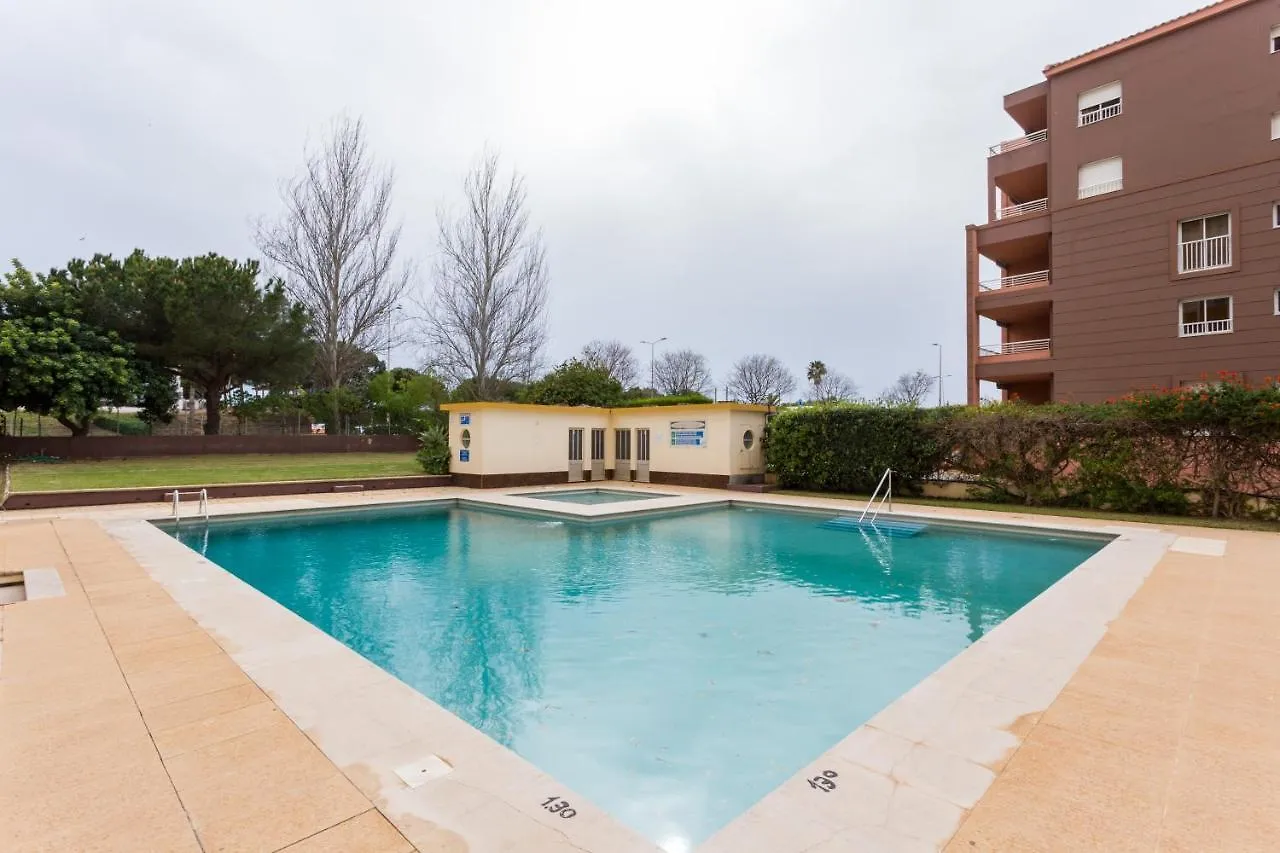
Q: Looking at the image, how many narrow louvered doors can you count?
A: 4